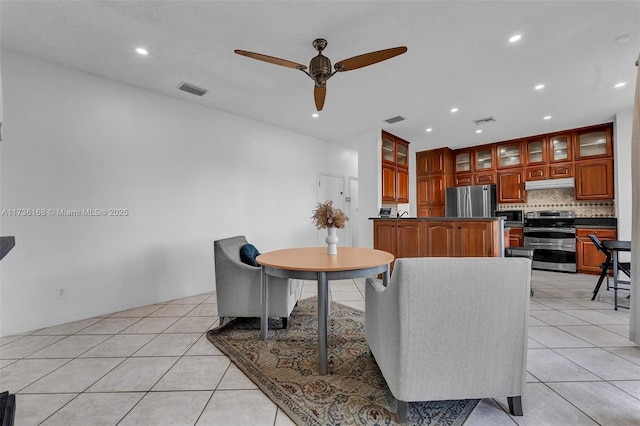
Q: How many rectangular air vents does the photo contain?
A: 3